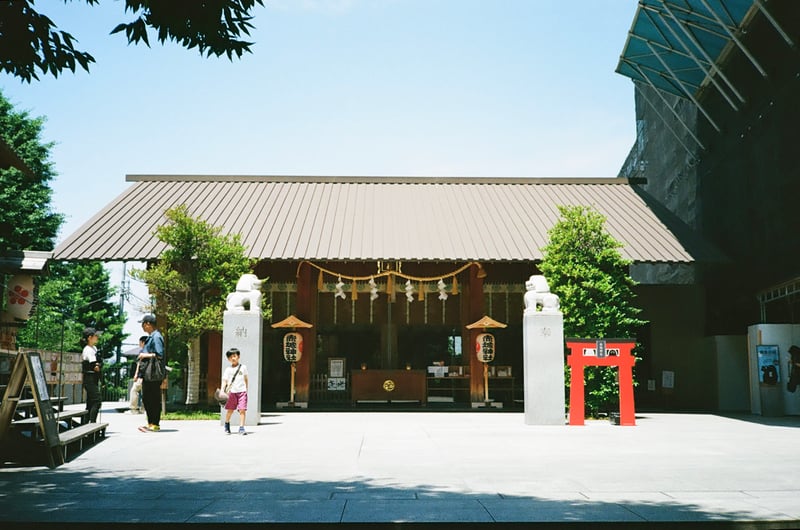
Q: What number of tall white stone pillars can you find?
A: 2